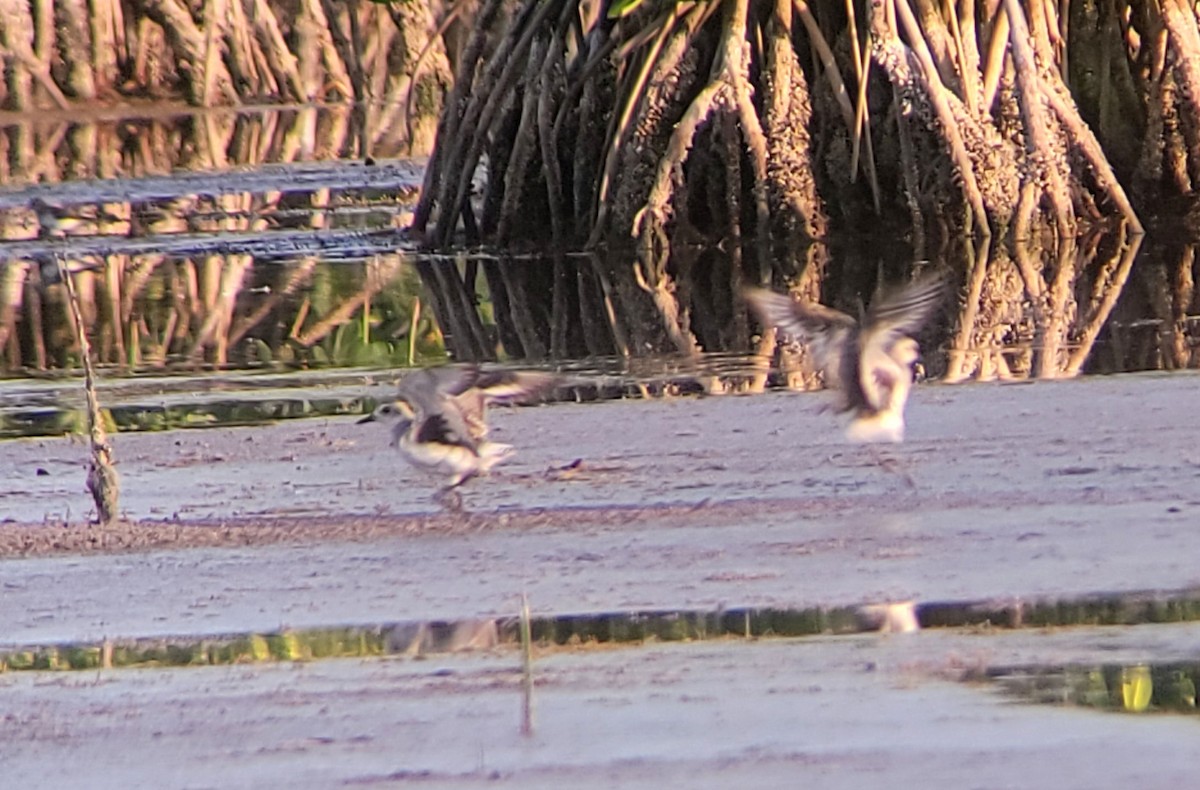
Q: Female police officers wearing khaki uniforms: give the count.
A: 0